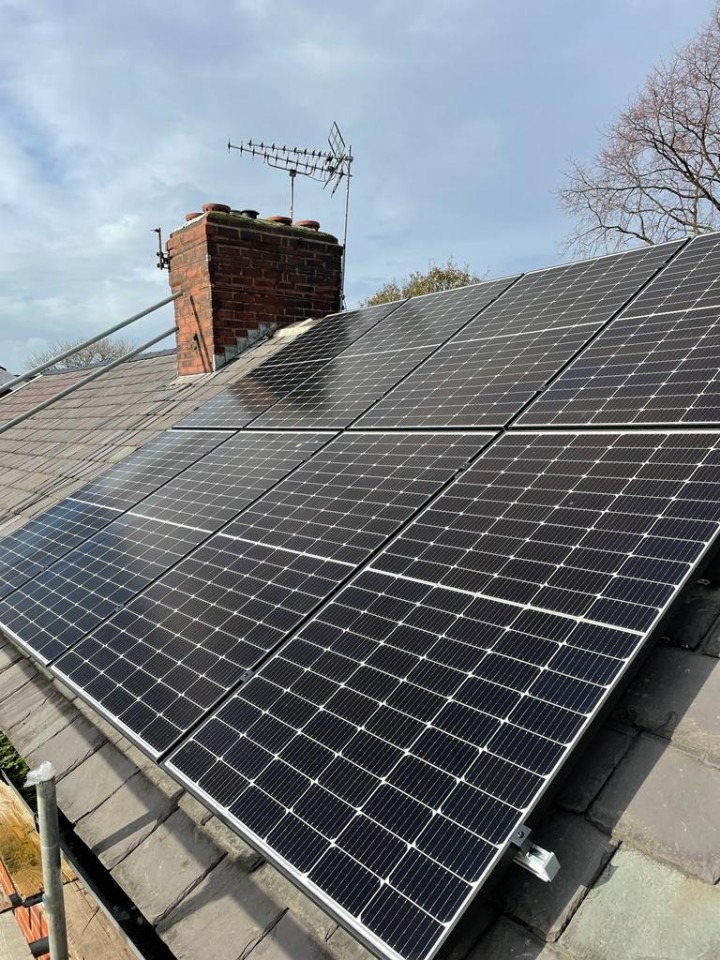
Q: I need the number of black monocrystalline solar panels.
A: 8